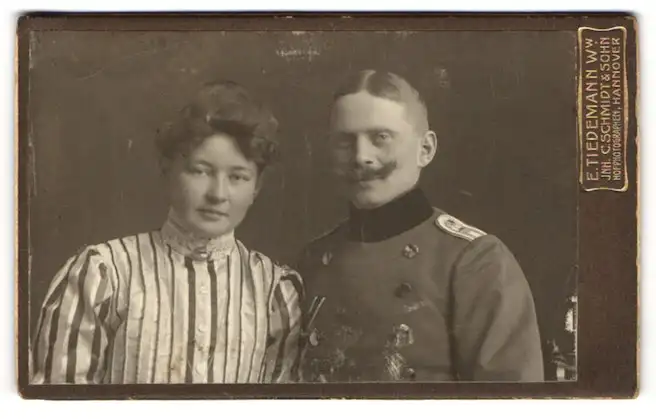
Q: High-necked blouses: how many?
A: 1